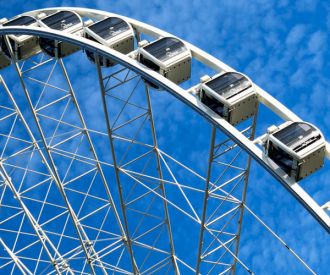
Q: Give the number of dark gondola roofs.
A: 6